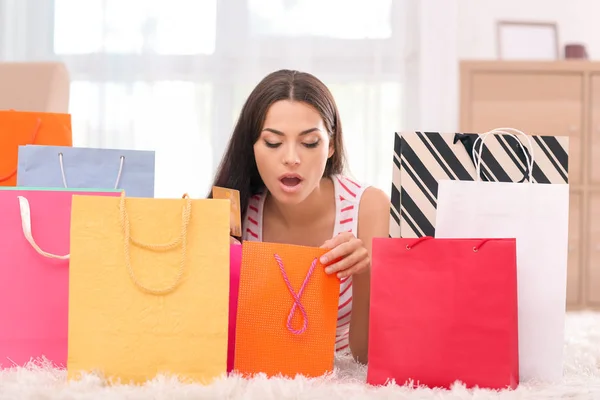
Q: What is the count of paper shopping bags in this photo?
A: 9